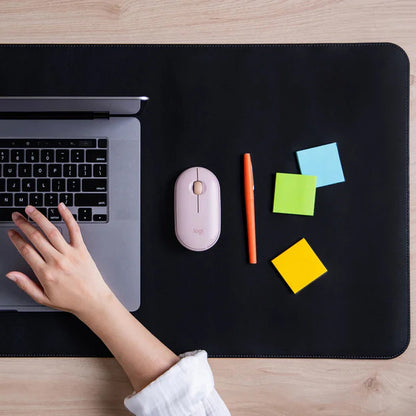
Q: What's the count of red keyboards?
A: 0